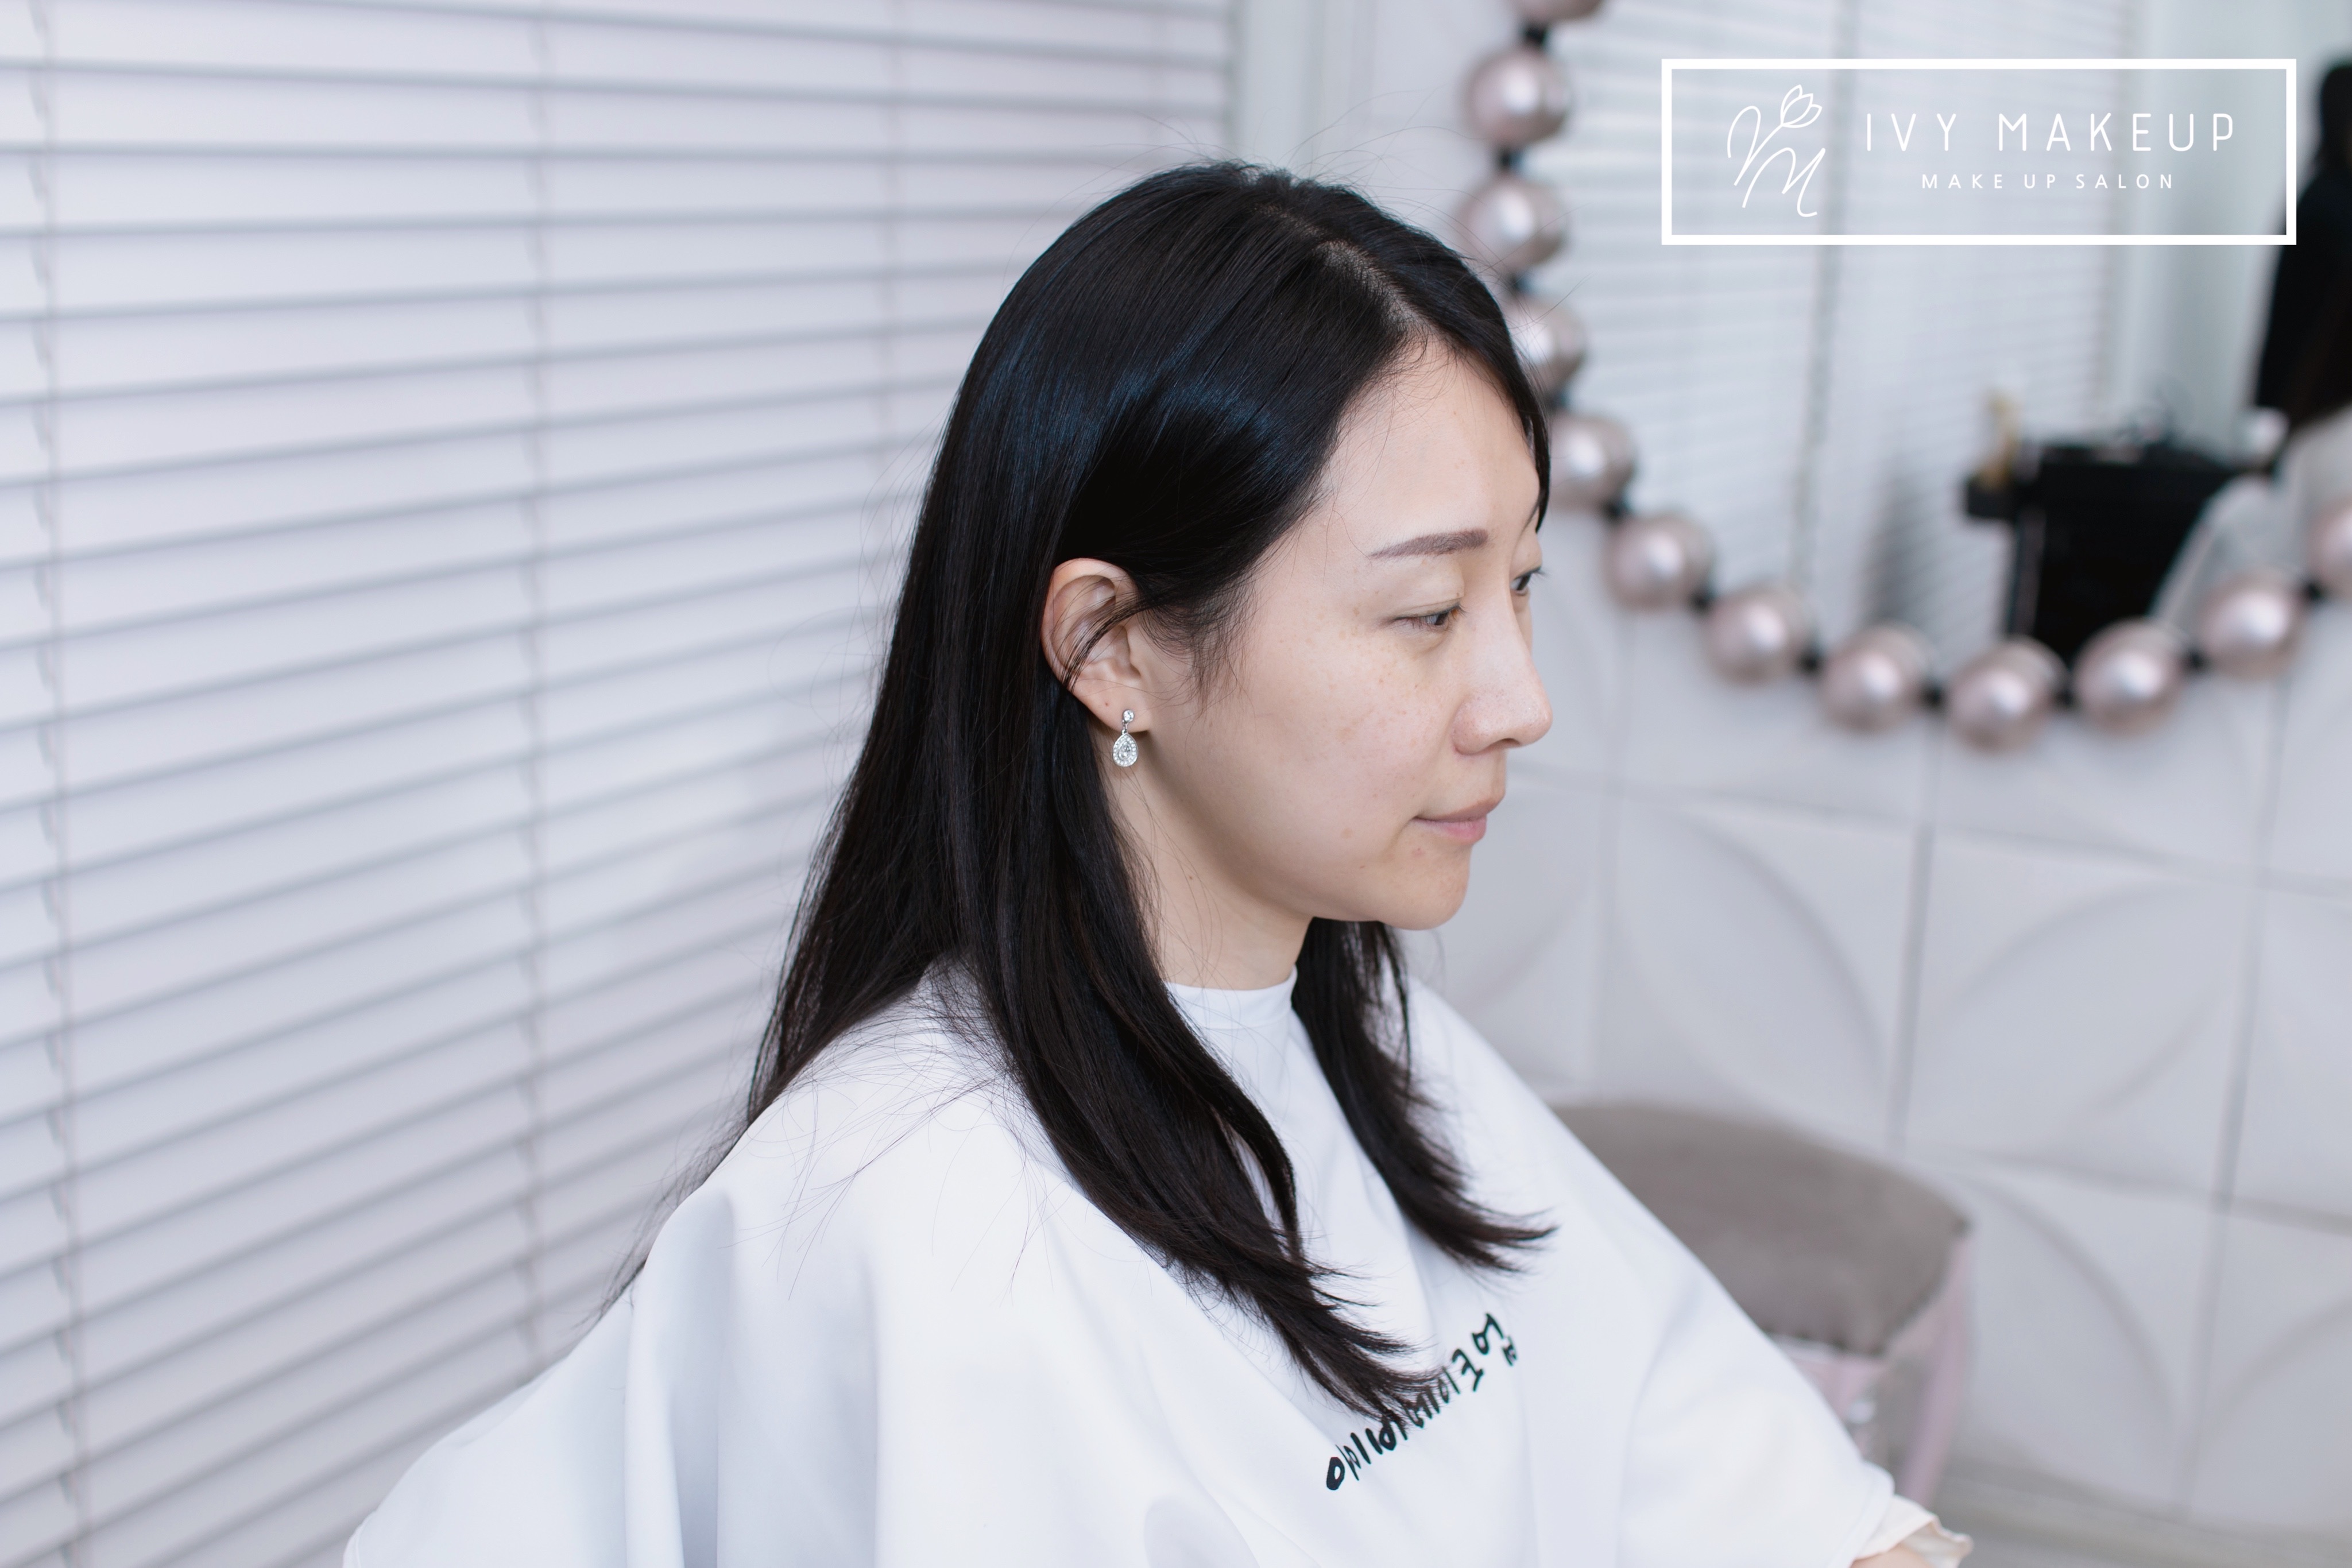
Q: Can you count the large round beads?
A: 12